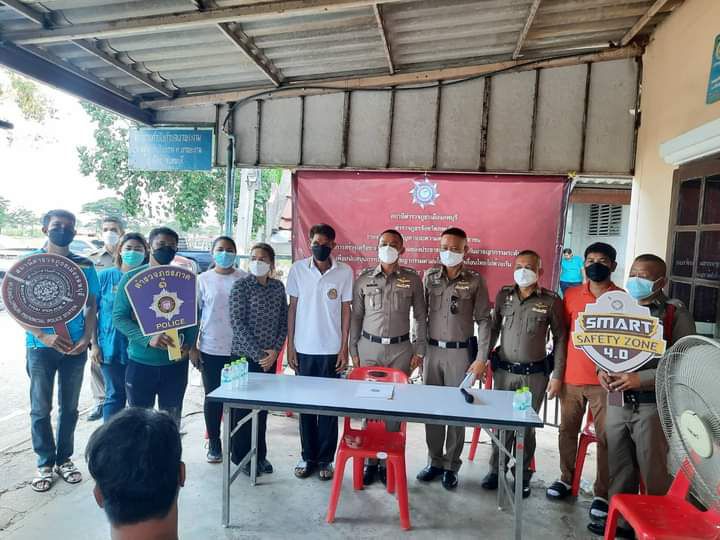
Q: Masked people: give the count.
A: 12